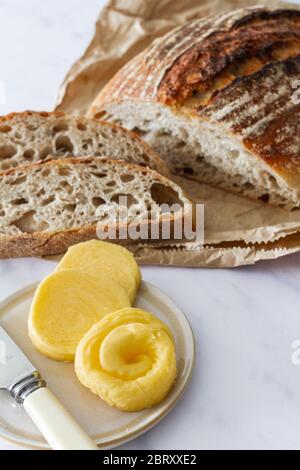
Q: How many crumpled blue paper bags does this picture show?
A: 0